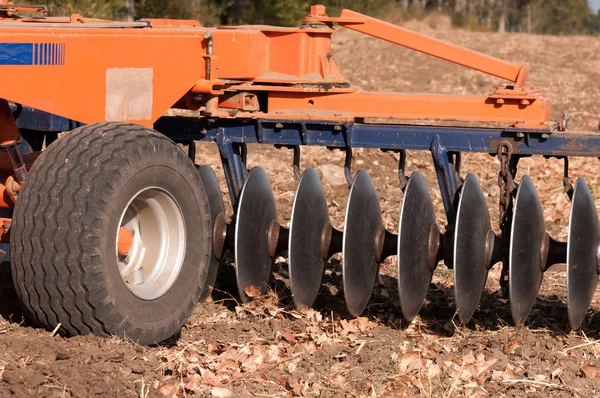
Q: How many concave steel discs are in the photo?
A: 8